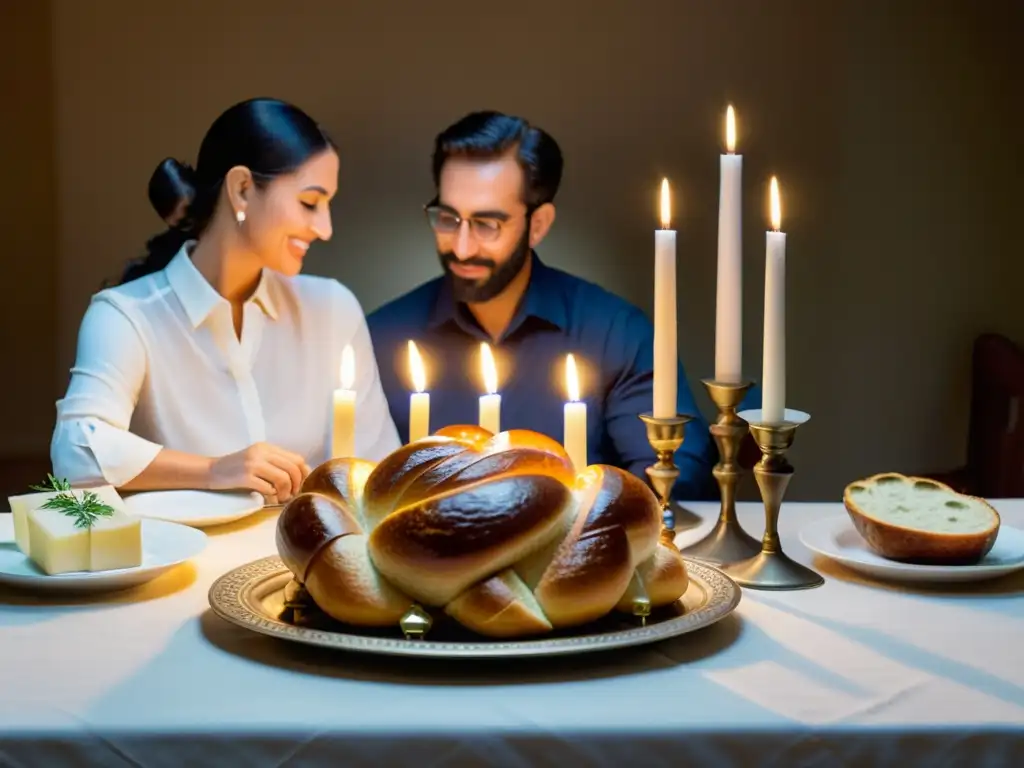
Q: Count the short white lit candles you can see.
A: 4